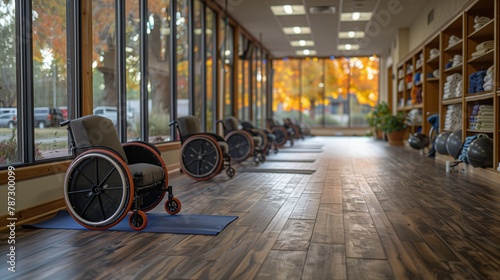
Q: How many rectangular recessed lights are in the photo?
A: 7